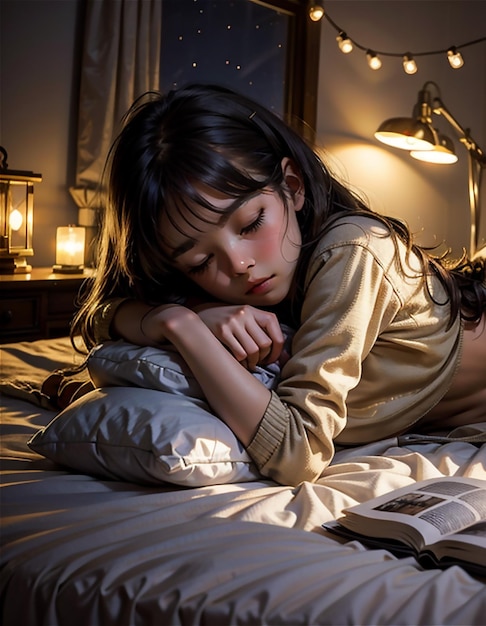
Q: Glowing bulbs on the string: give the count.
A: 5